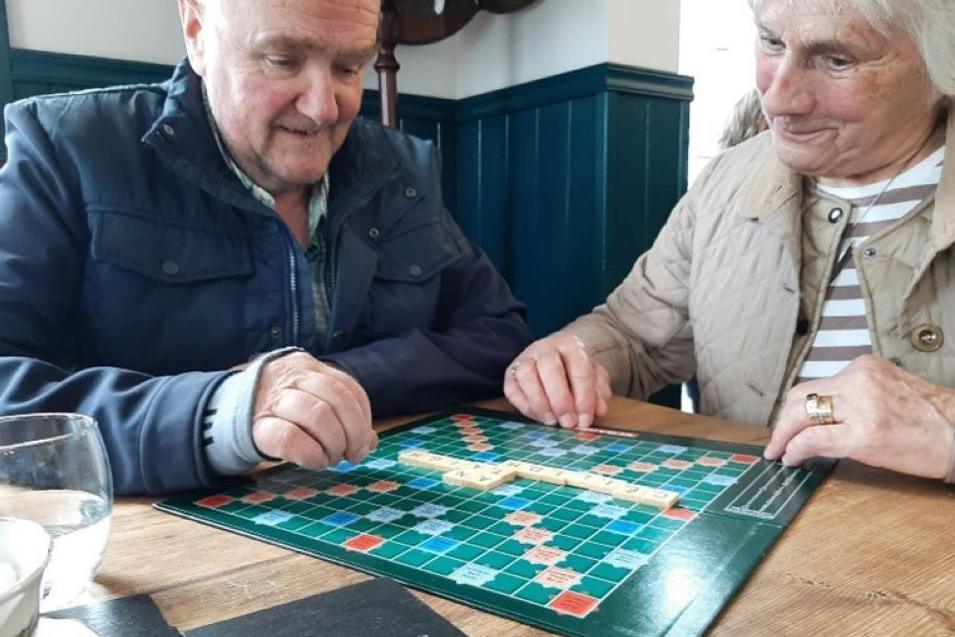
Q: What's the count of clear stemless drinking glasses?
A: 1